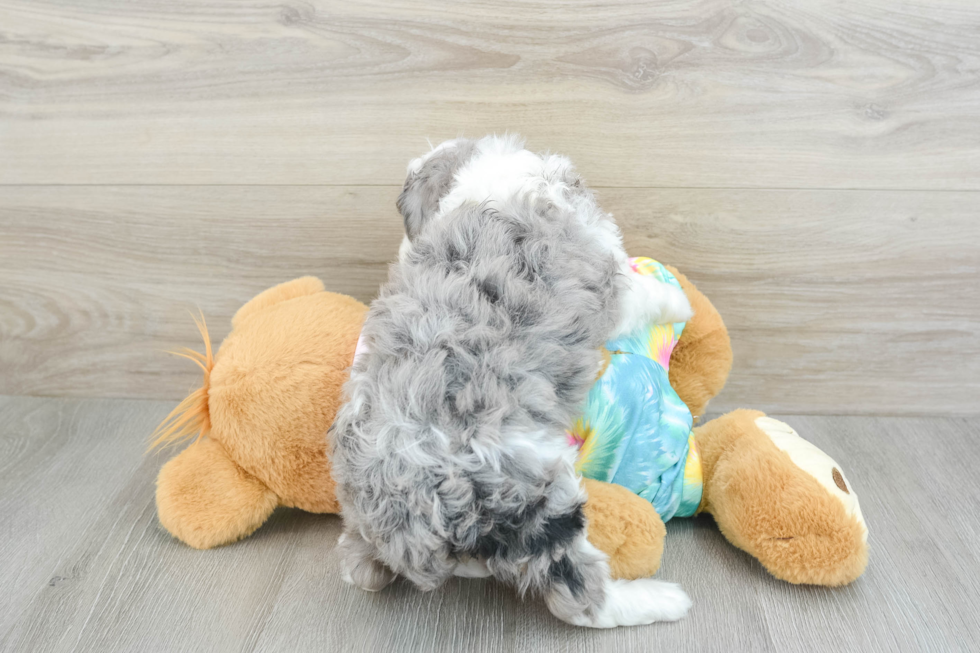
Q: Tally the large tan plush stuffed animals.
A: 1